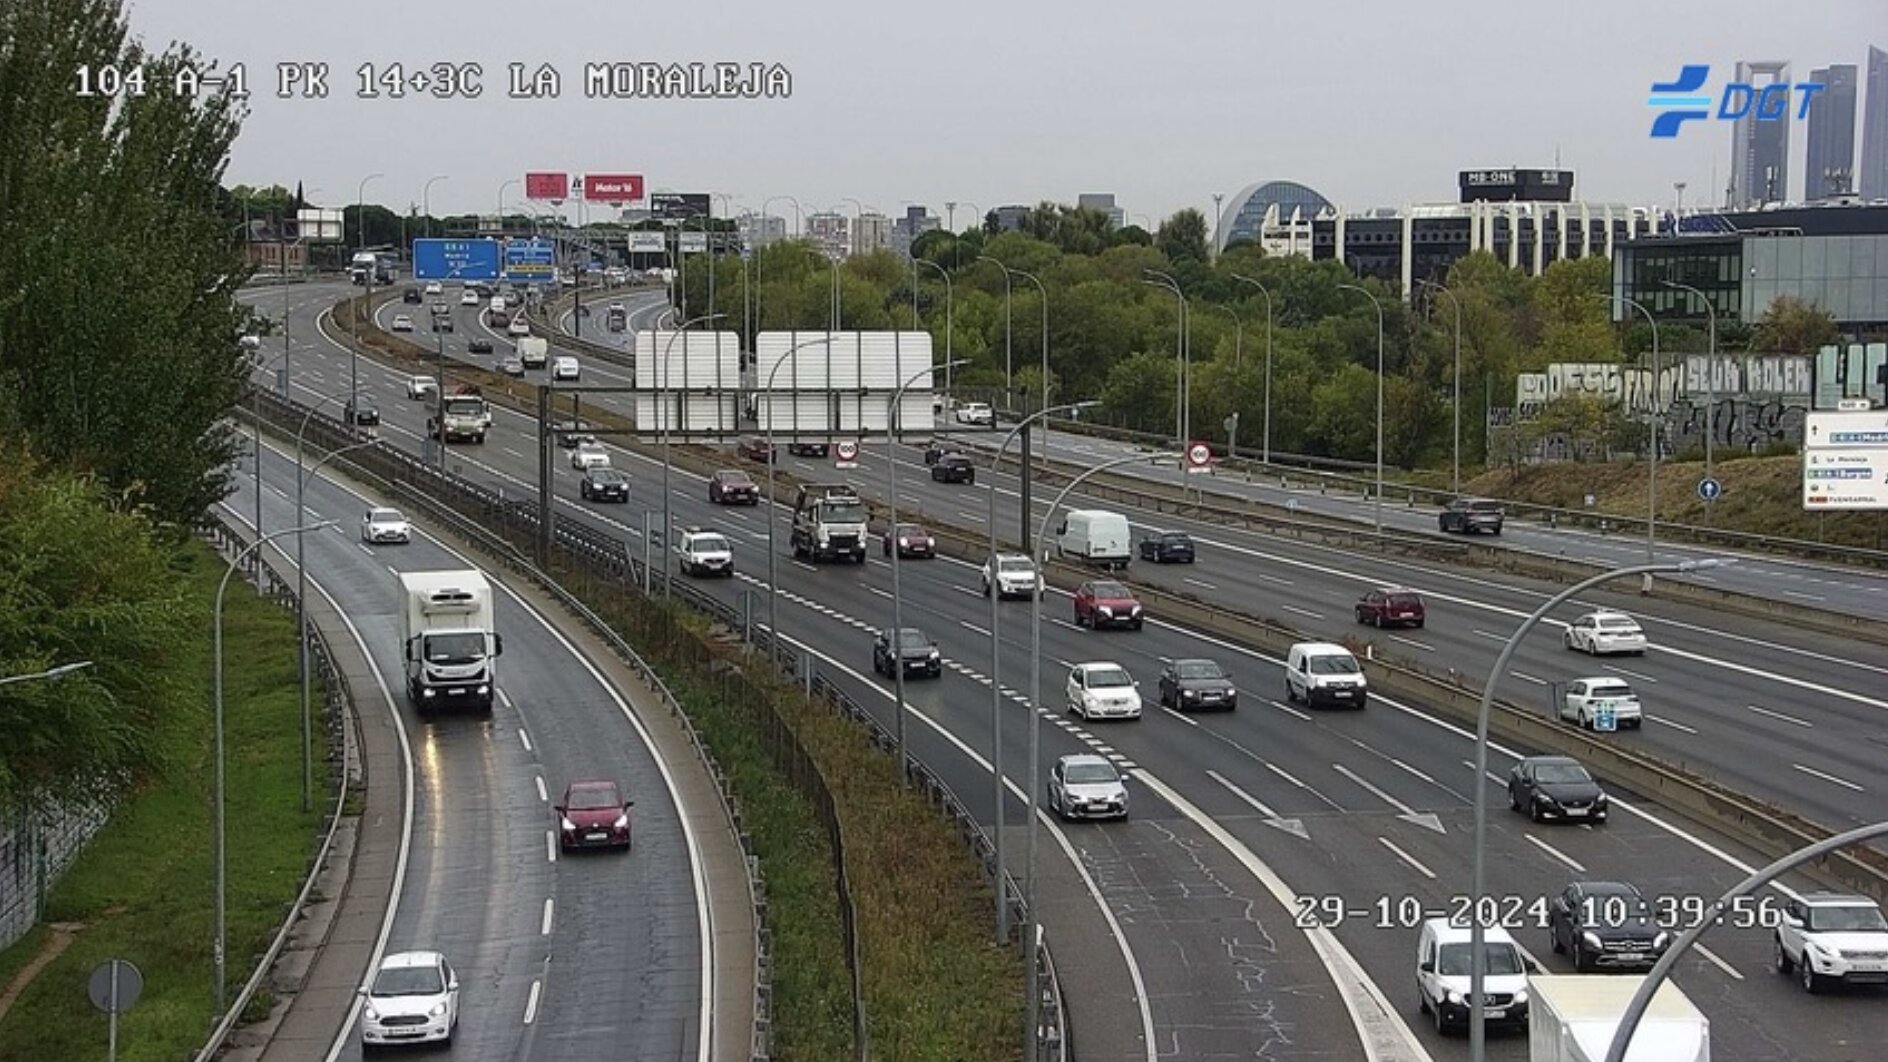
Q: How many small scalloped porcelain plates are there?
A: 0